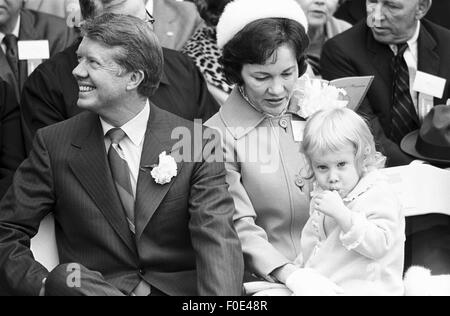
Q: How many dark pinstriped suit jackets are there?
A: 1